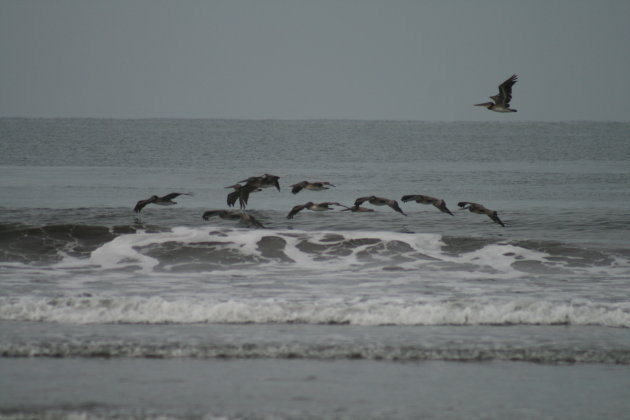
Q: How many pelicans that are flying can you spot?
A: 11